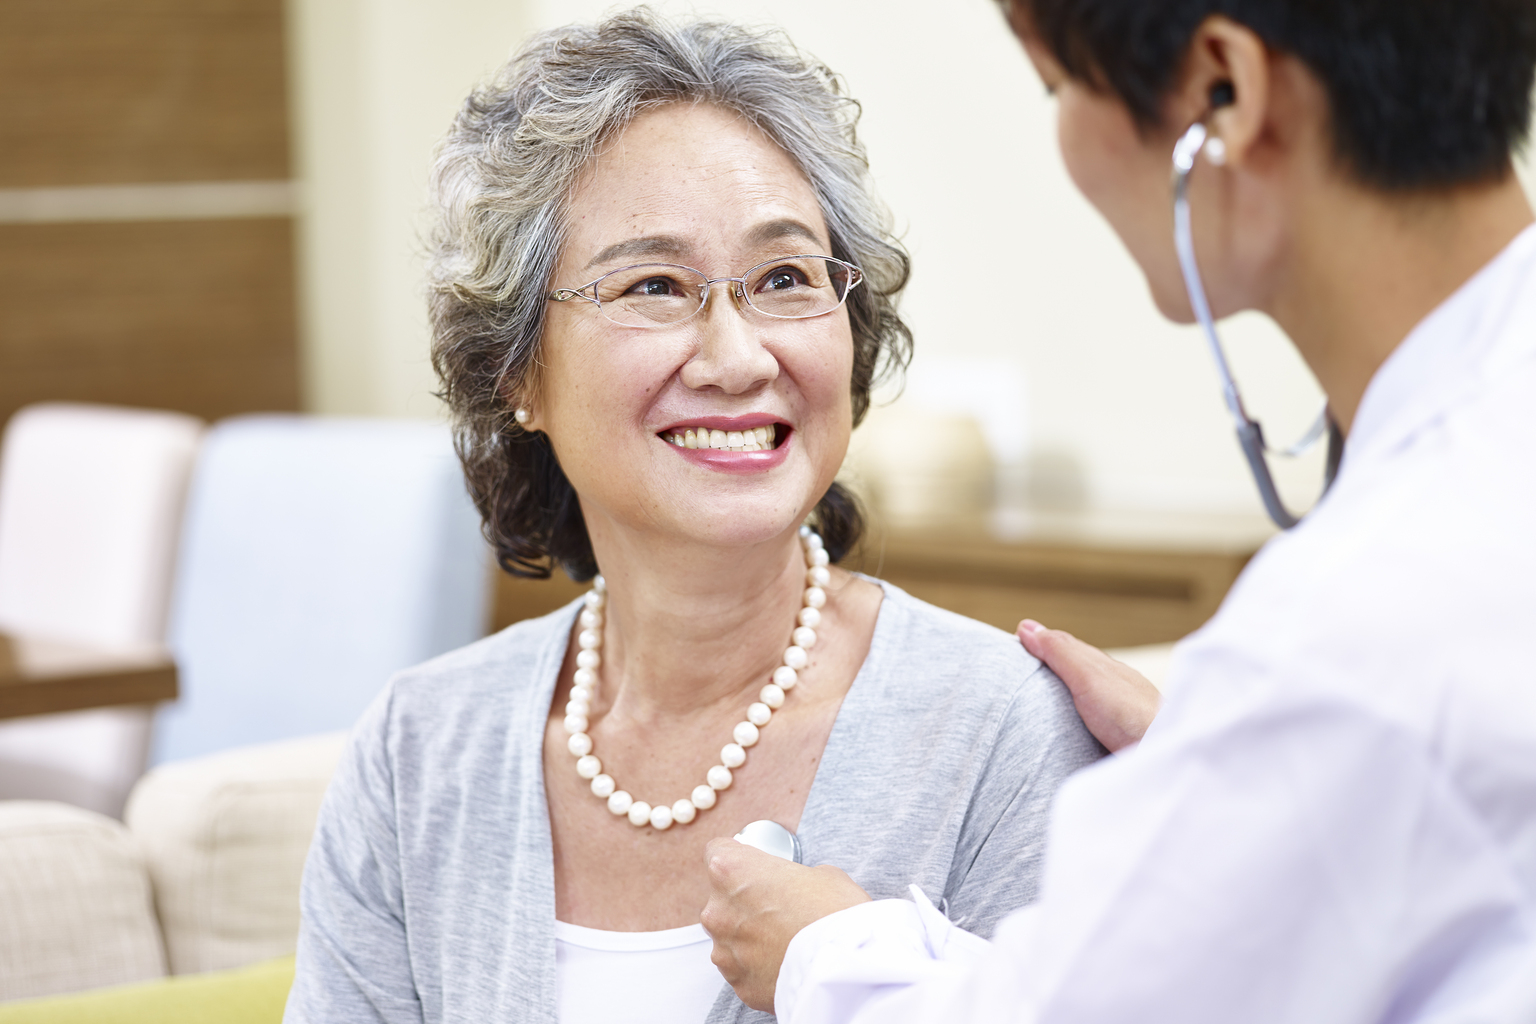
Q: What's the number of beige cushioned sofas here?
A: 1